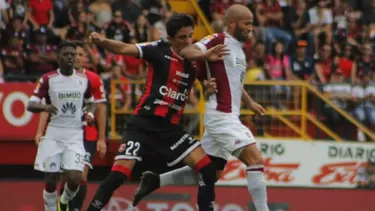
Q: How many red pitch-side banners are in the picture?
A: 2